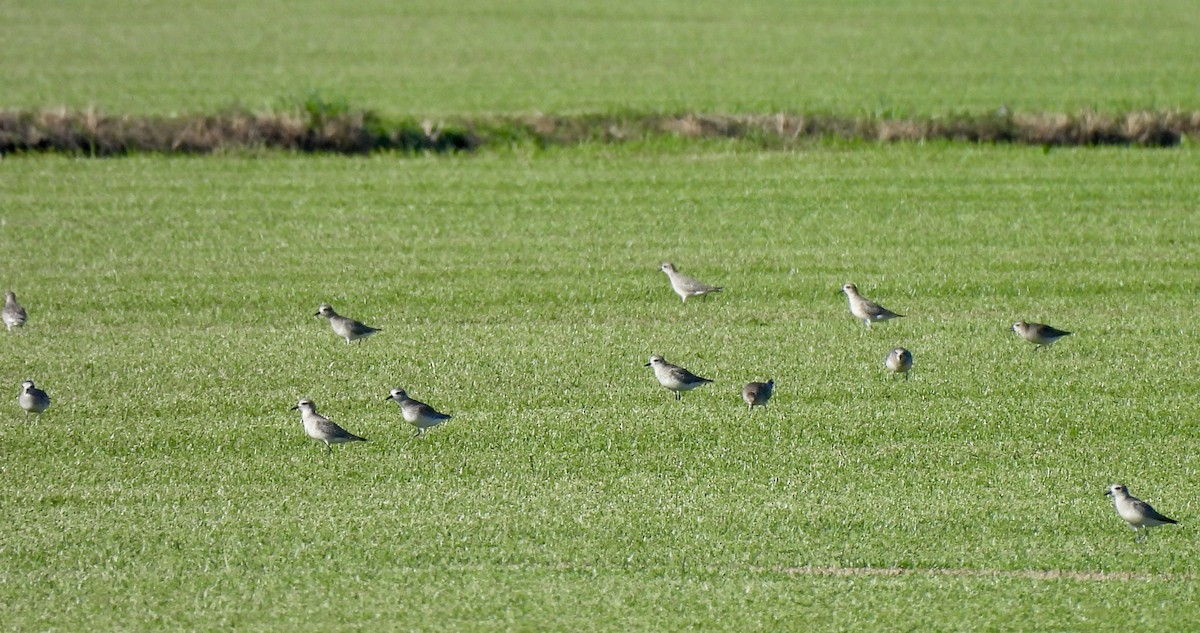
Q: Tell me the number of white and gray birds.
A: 12